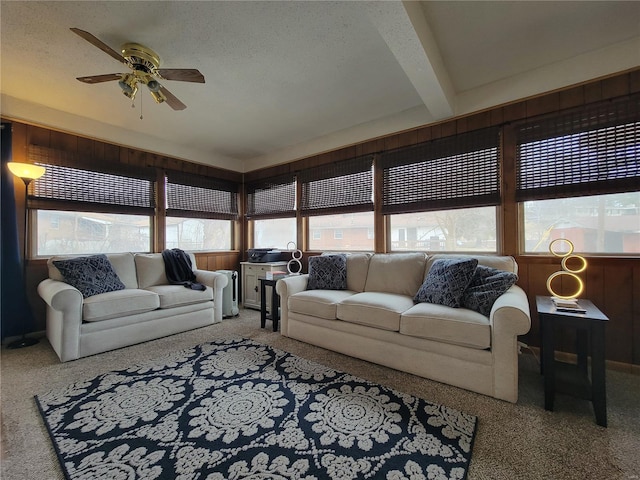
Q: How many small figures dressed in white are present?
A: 0